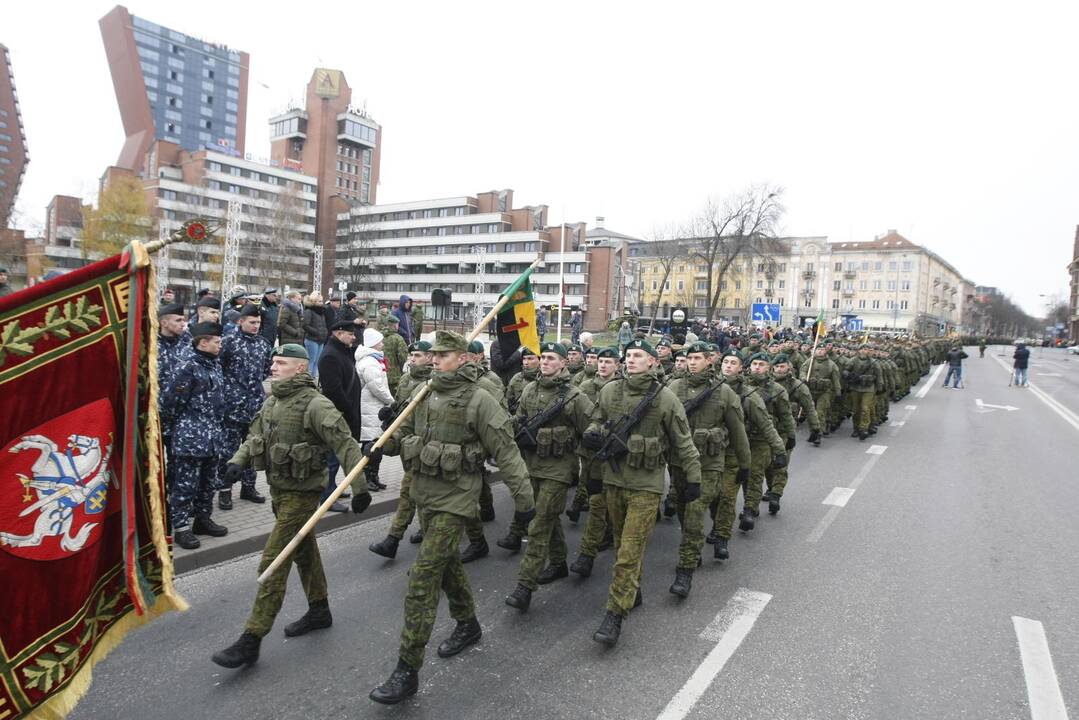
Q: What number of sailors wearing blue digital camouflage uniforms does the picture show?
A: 4